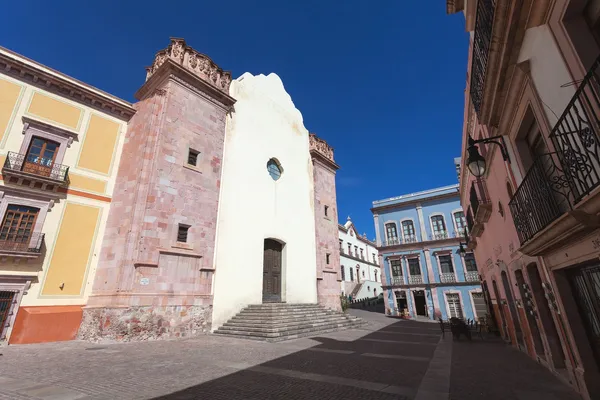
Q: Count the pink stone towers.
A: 2